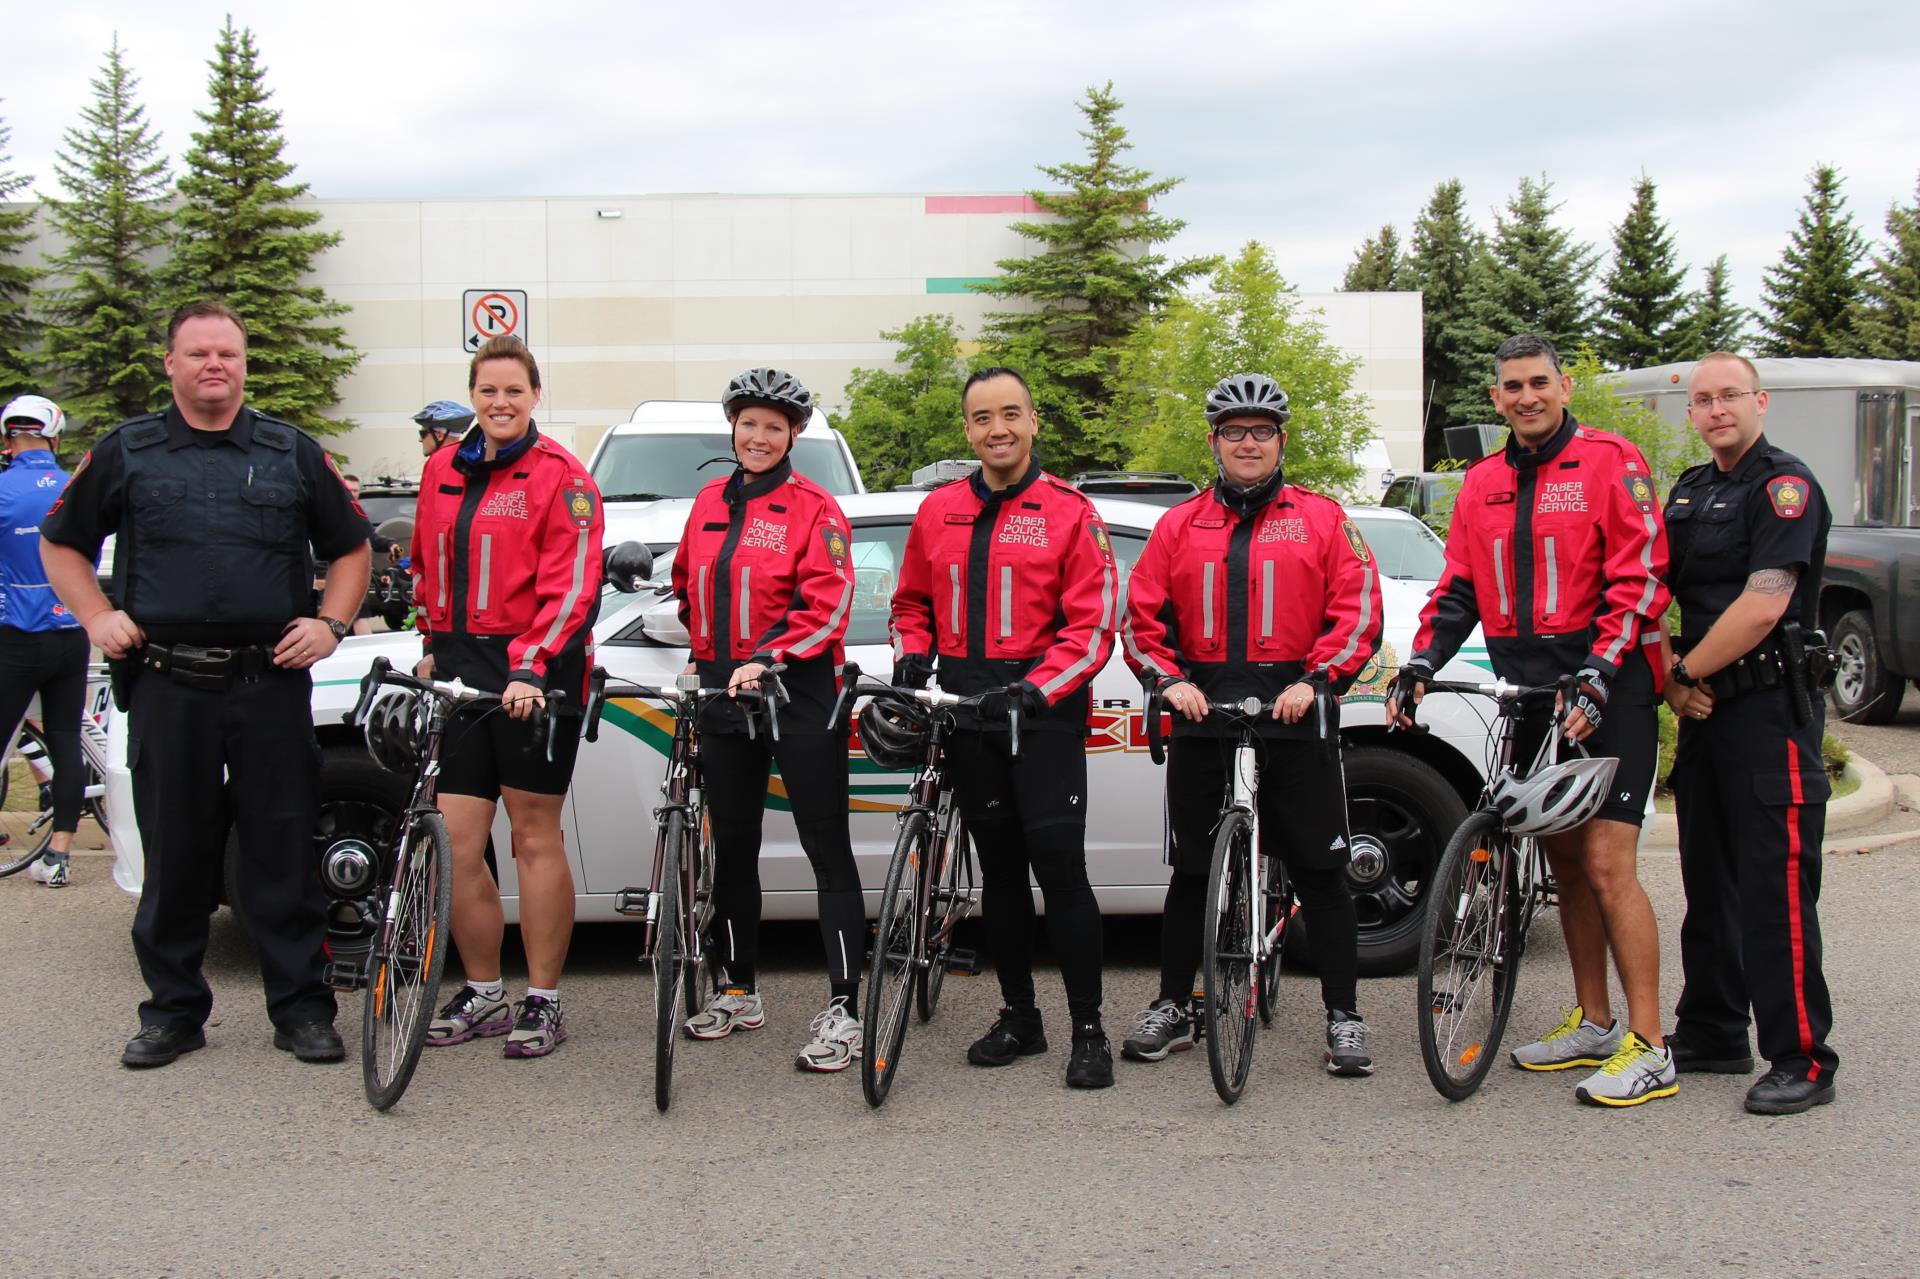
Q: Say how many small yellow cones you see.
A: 0